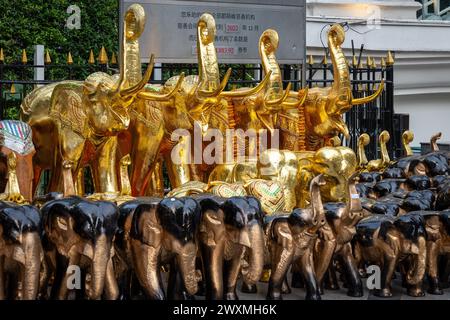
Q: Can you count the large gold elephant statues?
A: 4